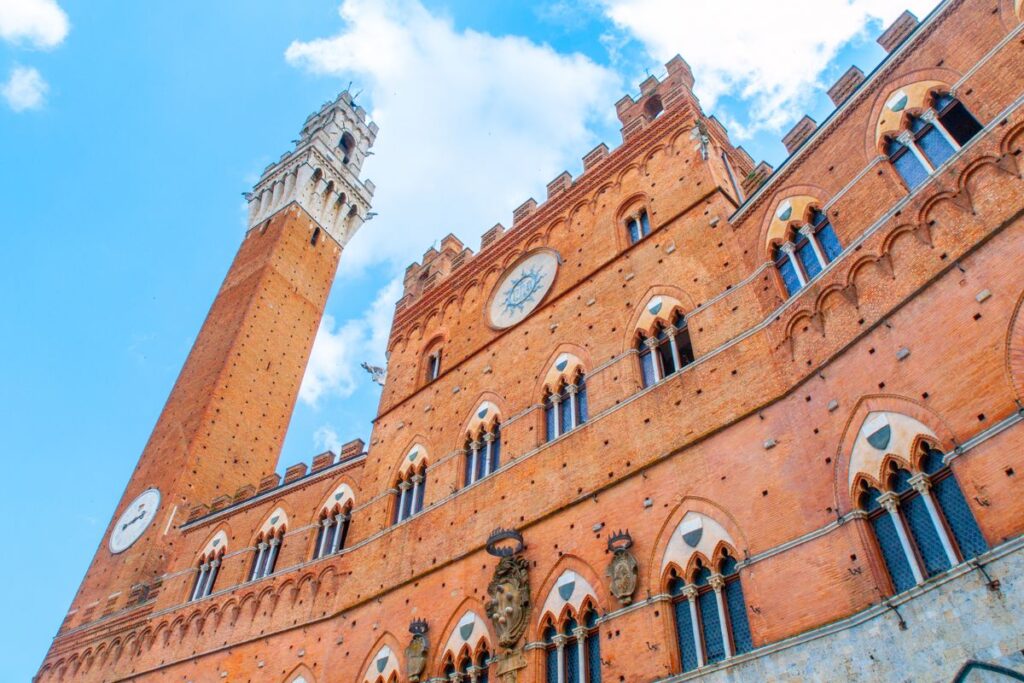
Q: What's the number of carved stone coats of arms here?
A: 3